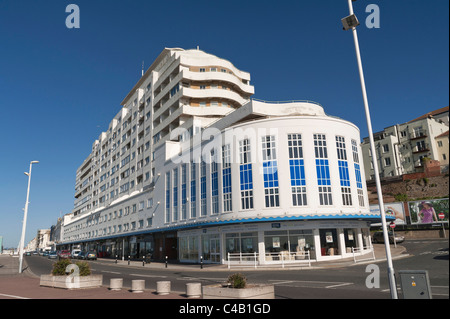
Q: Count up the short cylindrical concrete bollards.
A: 4